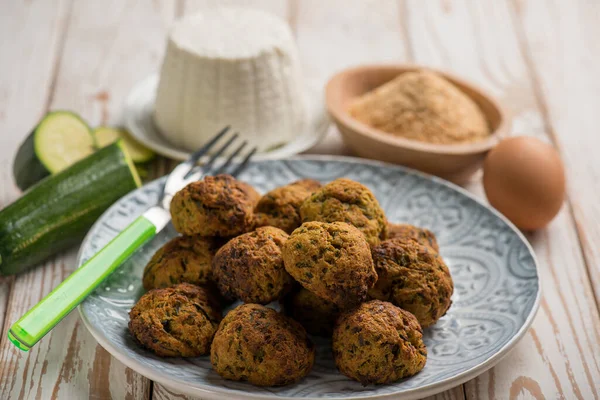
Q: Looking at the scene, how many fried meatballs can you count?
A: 12